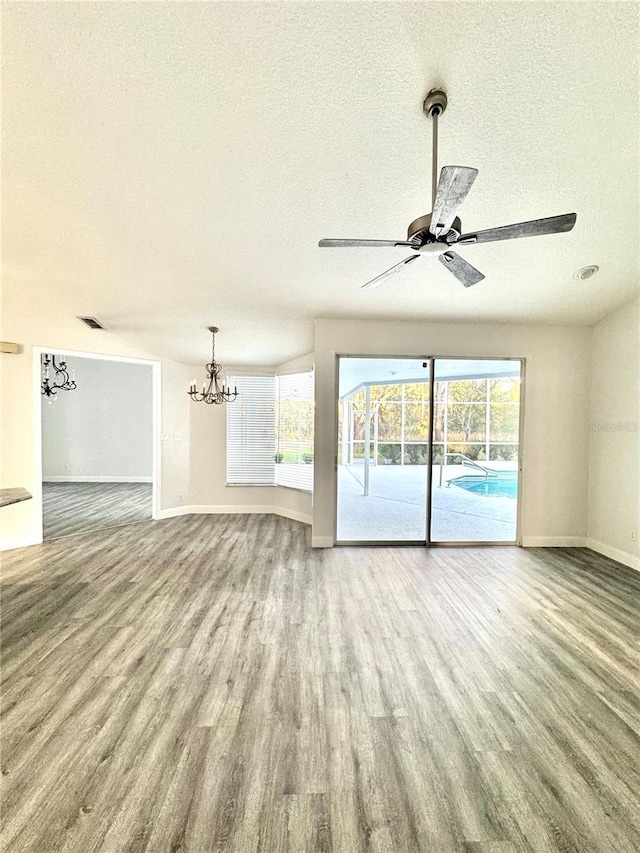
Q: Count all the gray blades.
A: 5